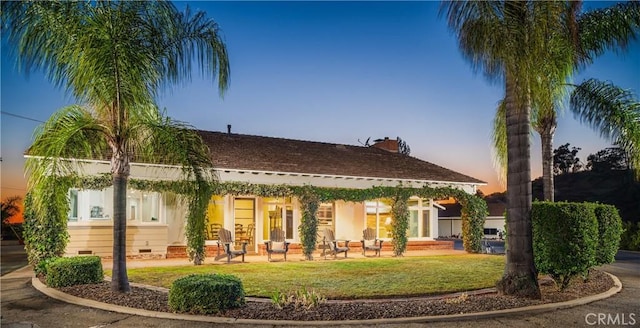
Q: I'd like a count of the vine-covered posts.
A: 5